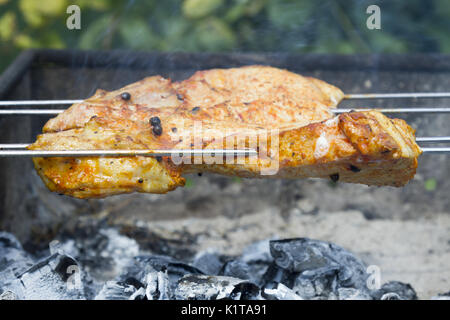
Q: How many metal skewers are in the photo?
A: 4